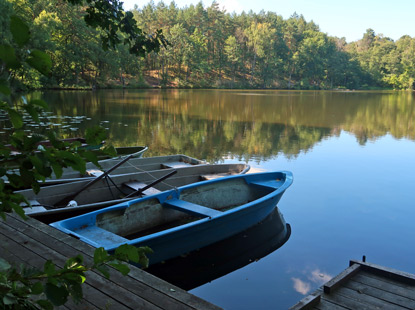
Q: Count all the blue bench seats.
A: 3